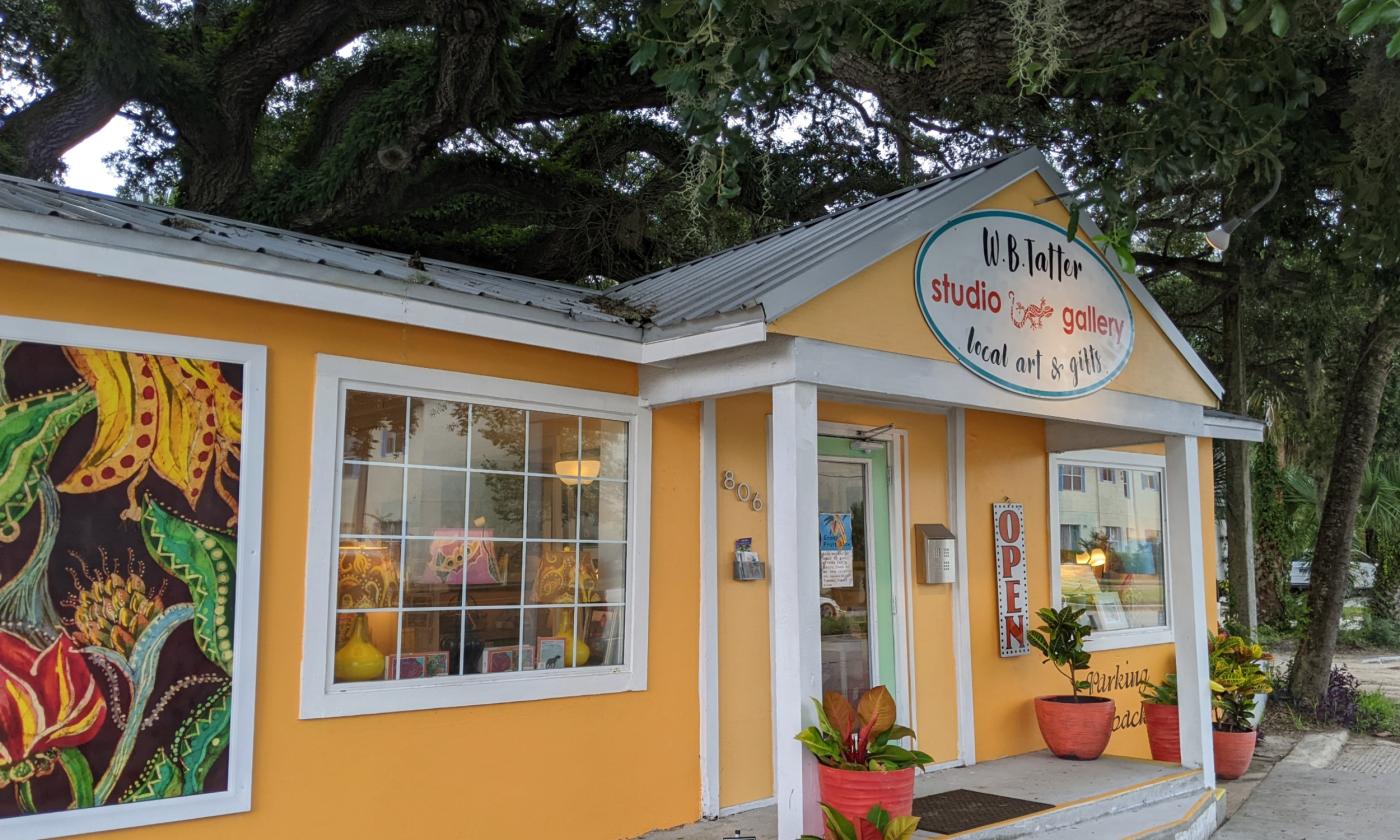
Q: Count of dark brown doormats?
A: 1